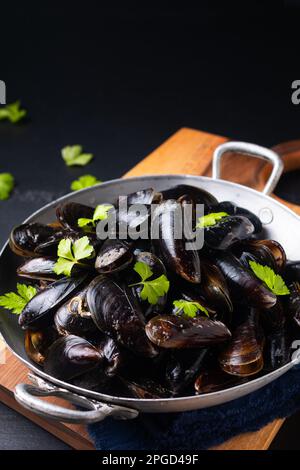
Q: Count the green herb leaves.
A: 11